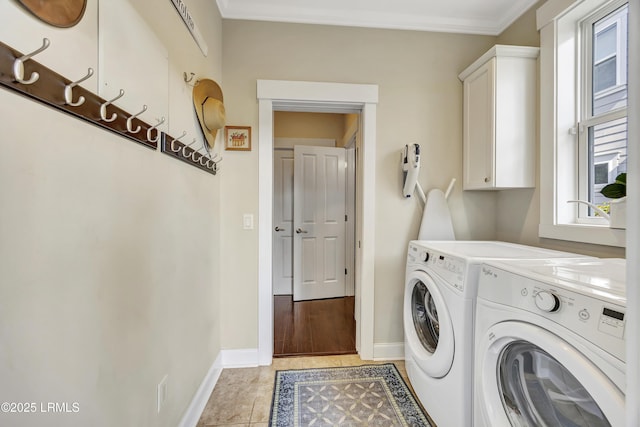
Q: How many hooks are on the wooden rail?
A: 11